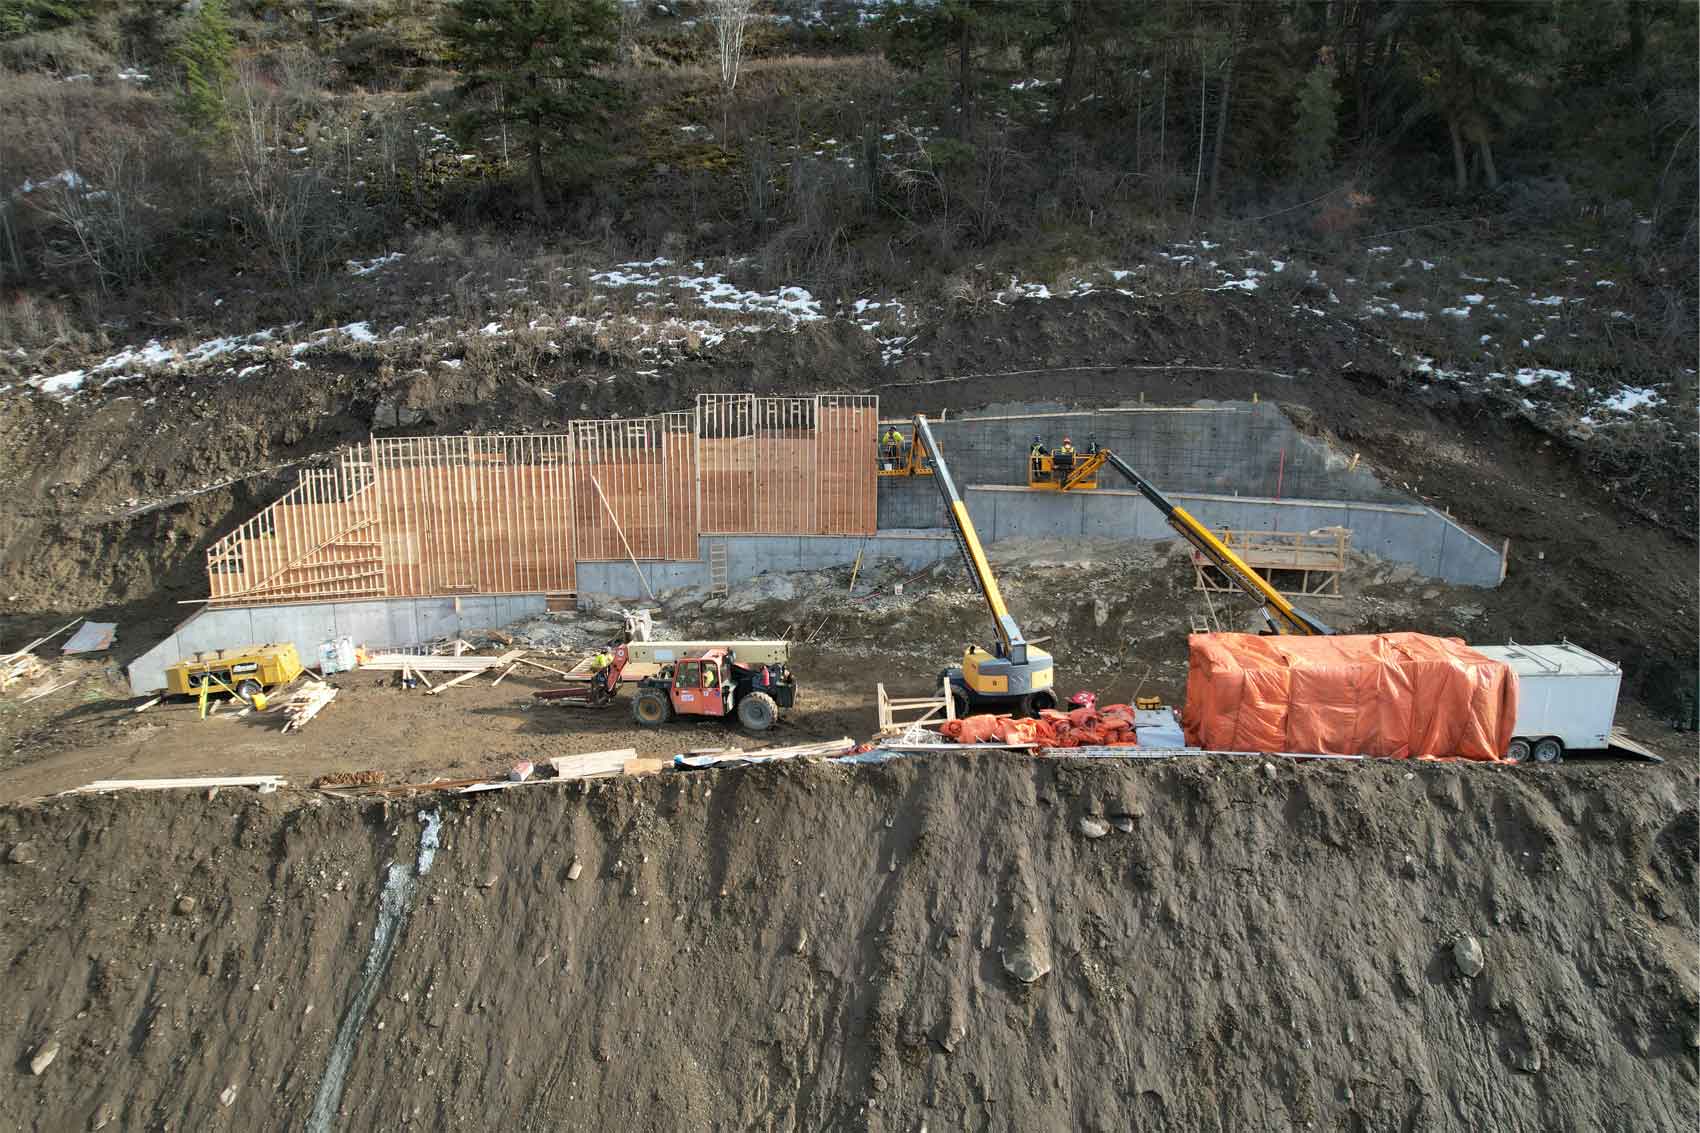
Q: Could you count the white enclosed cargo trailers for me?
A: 1